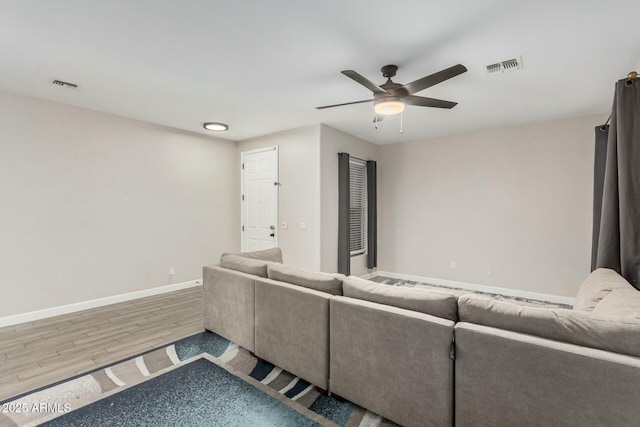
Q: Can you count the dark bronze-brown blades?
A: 5